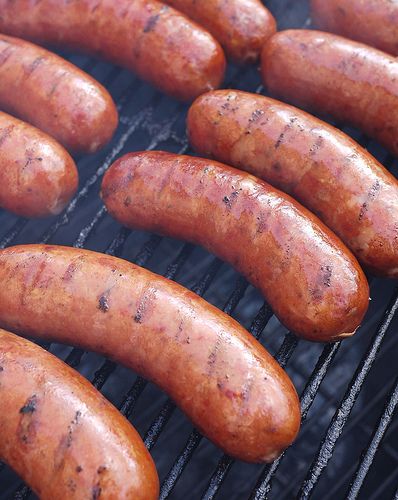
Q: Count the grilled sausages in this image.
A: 10